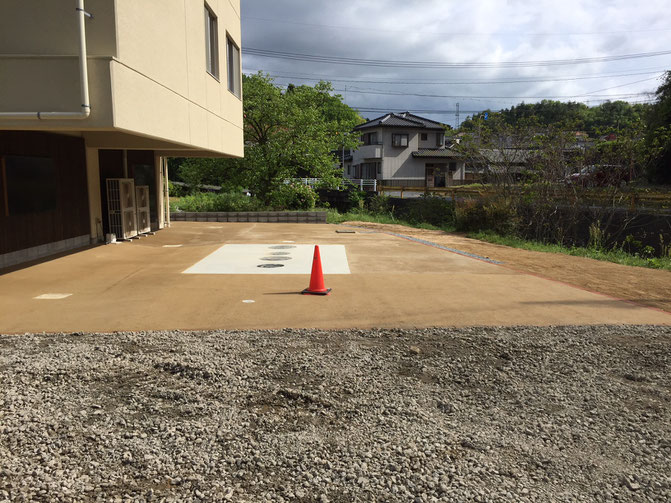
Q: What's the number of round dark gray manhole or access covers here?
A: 4